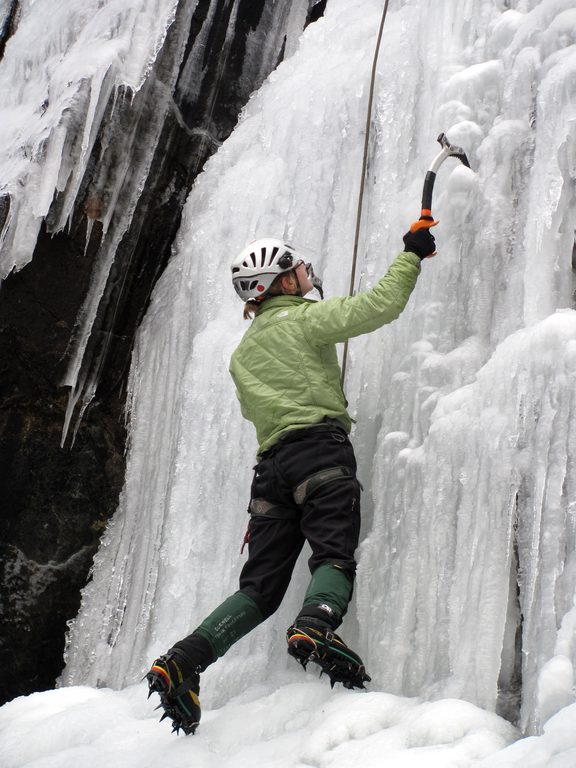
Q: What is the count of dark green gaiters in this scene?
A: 2